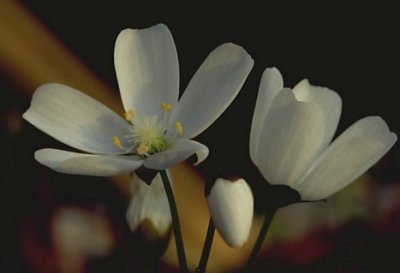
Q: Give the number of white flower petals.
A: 9